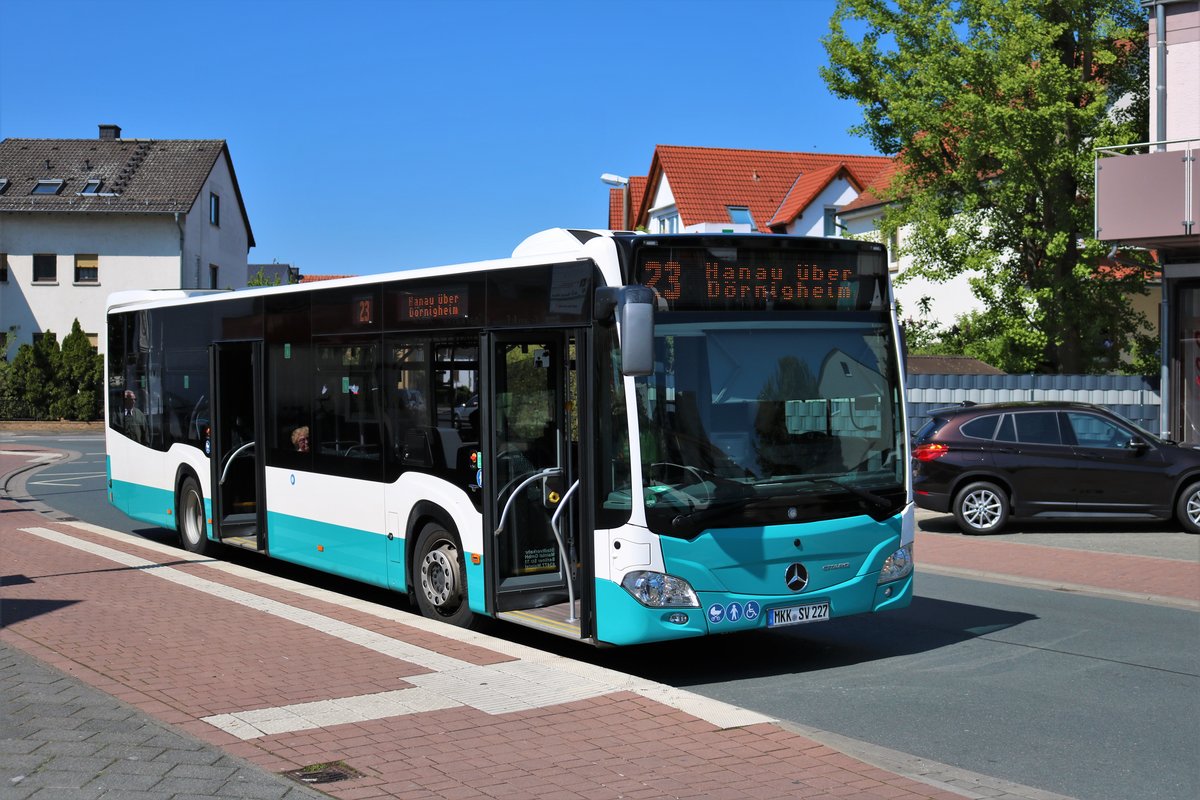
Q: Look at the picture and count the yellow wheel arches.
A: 0